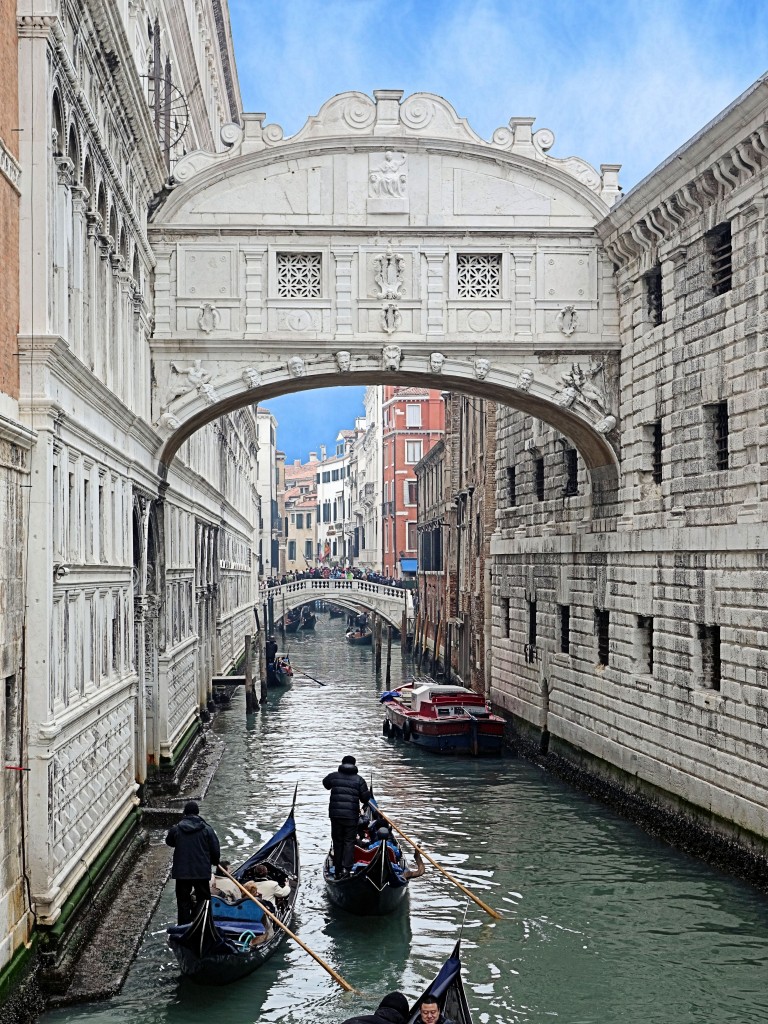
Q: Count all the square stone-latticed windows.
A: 2